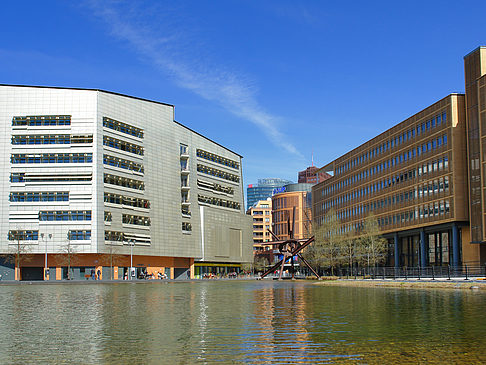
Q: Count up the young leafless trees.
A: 3